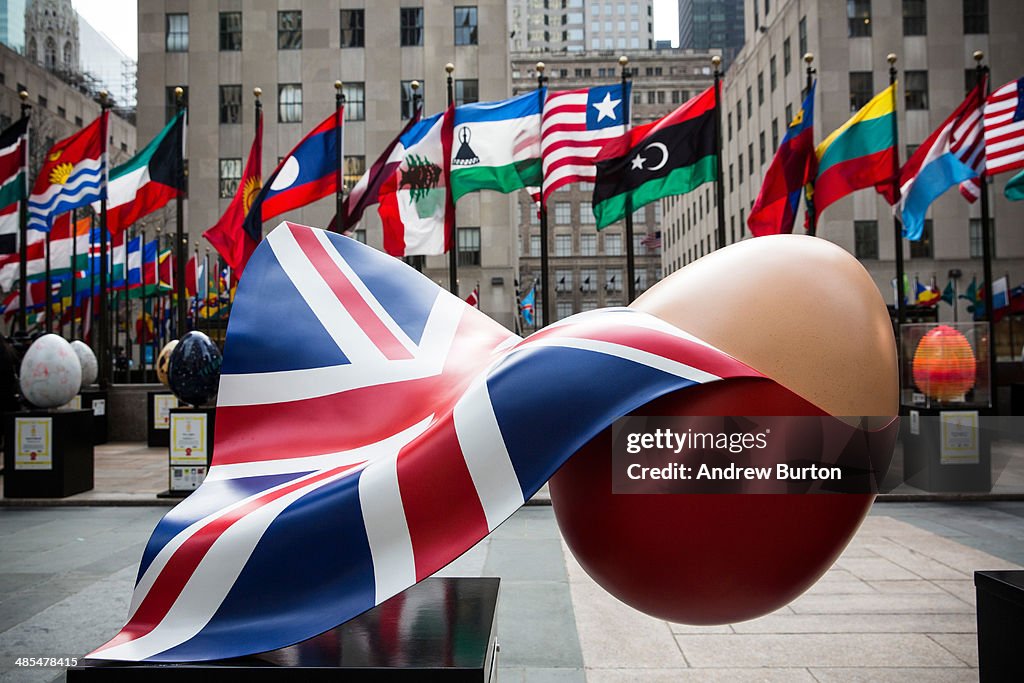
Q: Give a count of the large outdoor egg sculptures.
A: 6